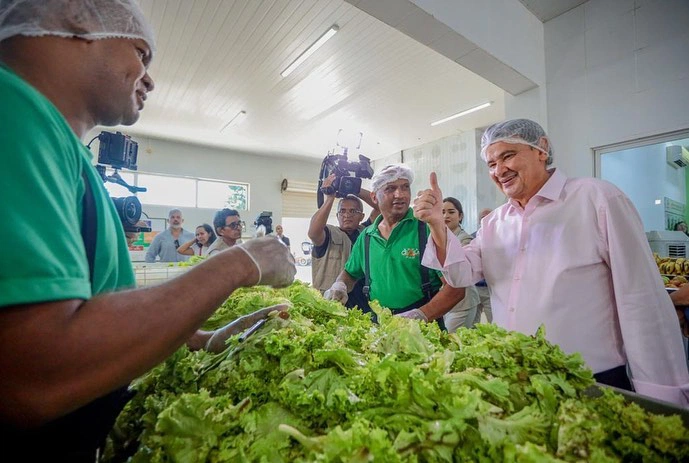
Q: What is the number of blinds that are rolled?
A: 1